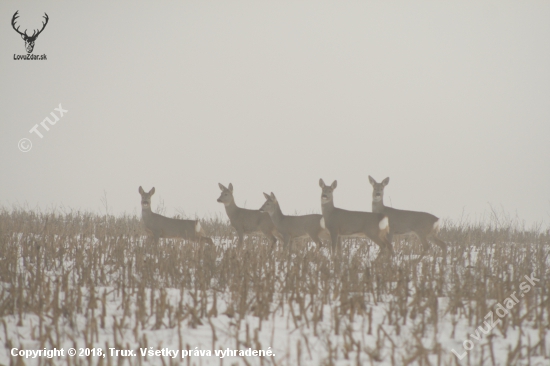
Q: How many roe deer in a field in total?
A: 5